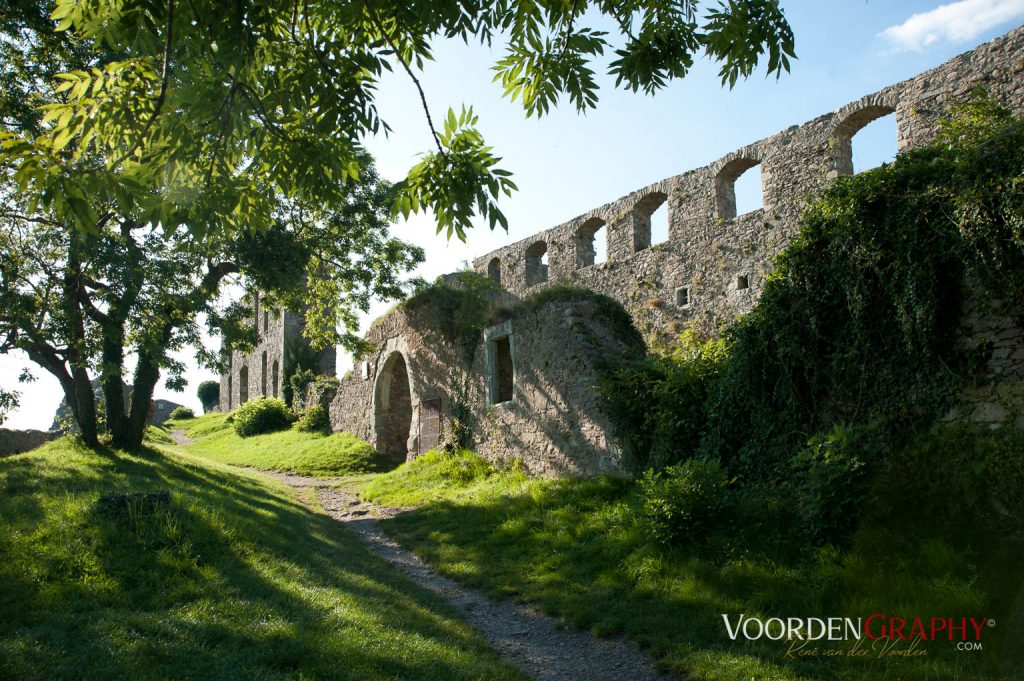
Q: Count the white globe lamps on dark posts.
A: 0